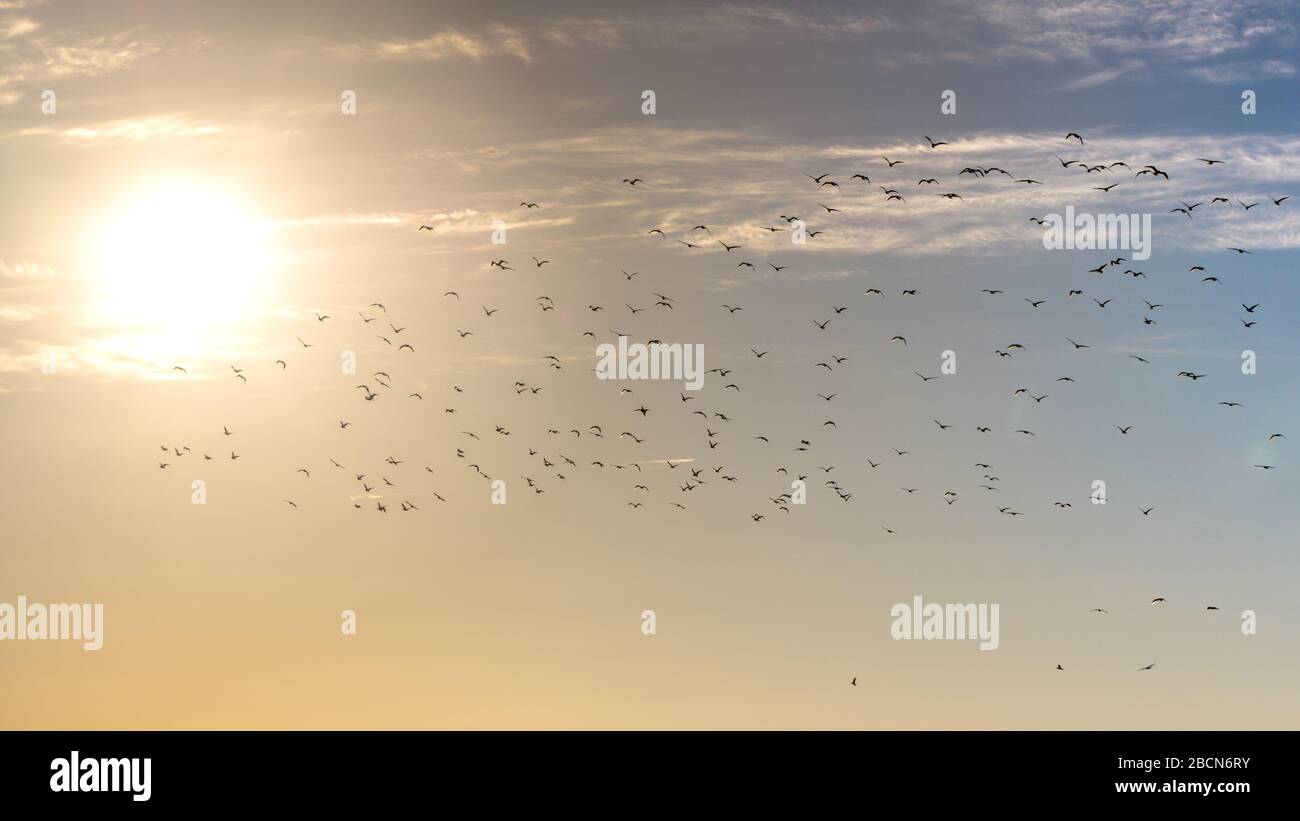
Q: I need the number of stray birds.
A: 6